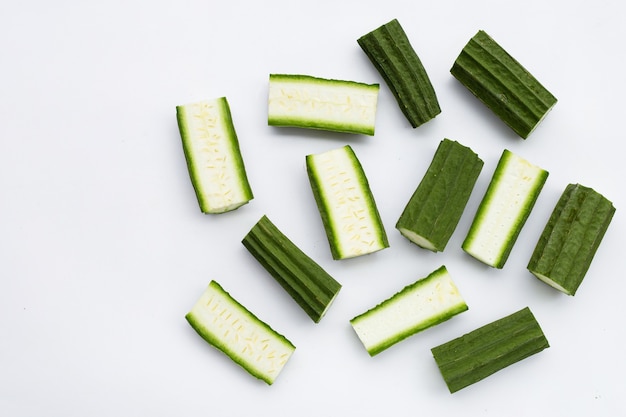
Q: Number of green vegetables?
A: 12